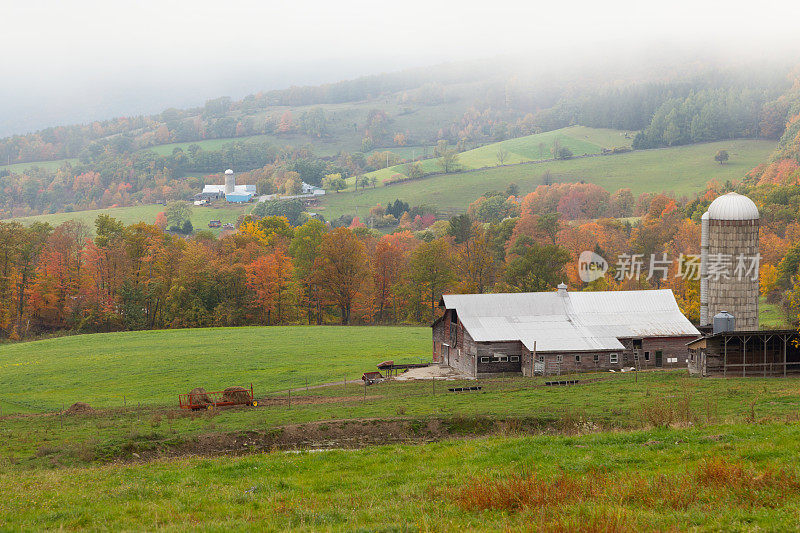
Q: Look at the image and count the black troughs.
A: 2